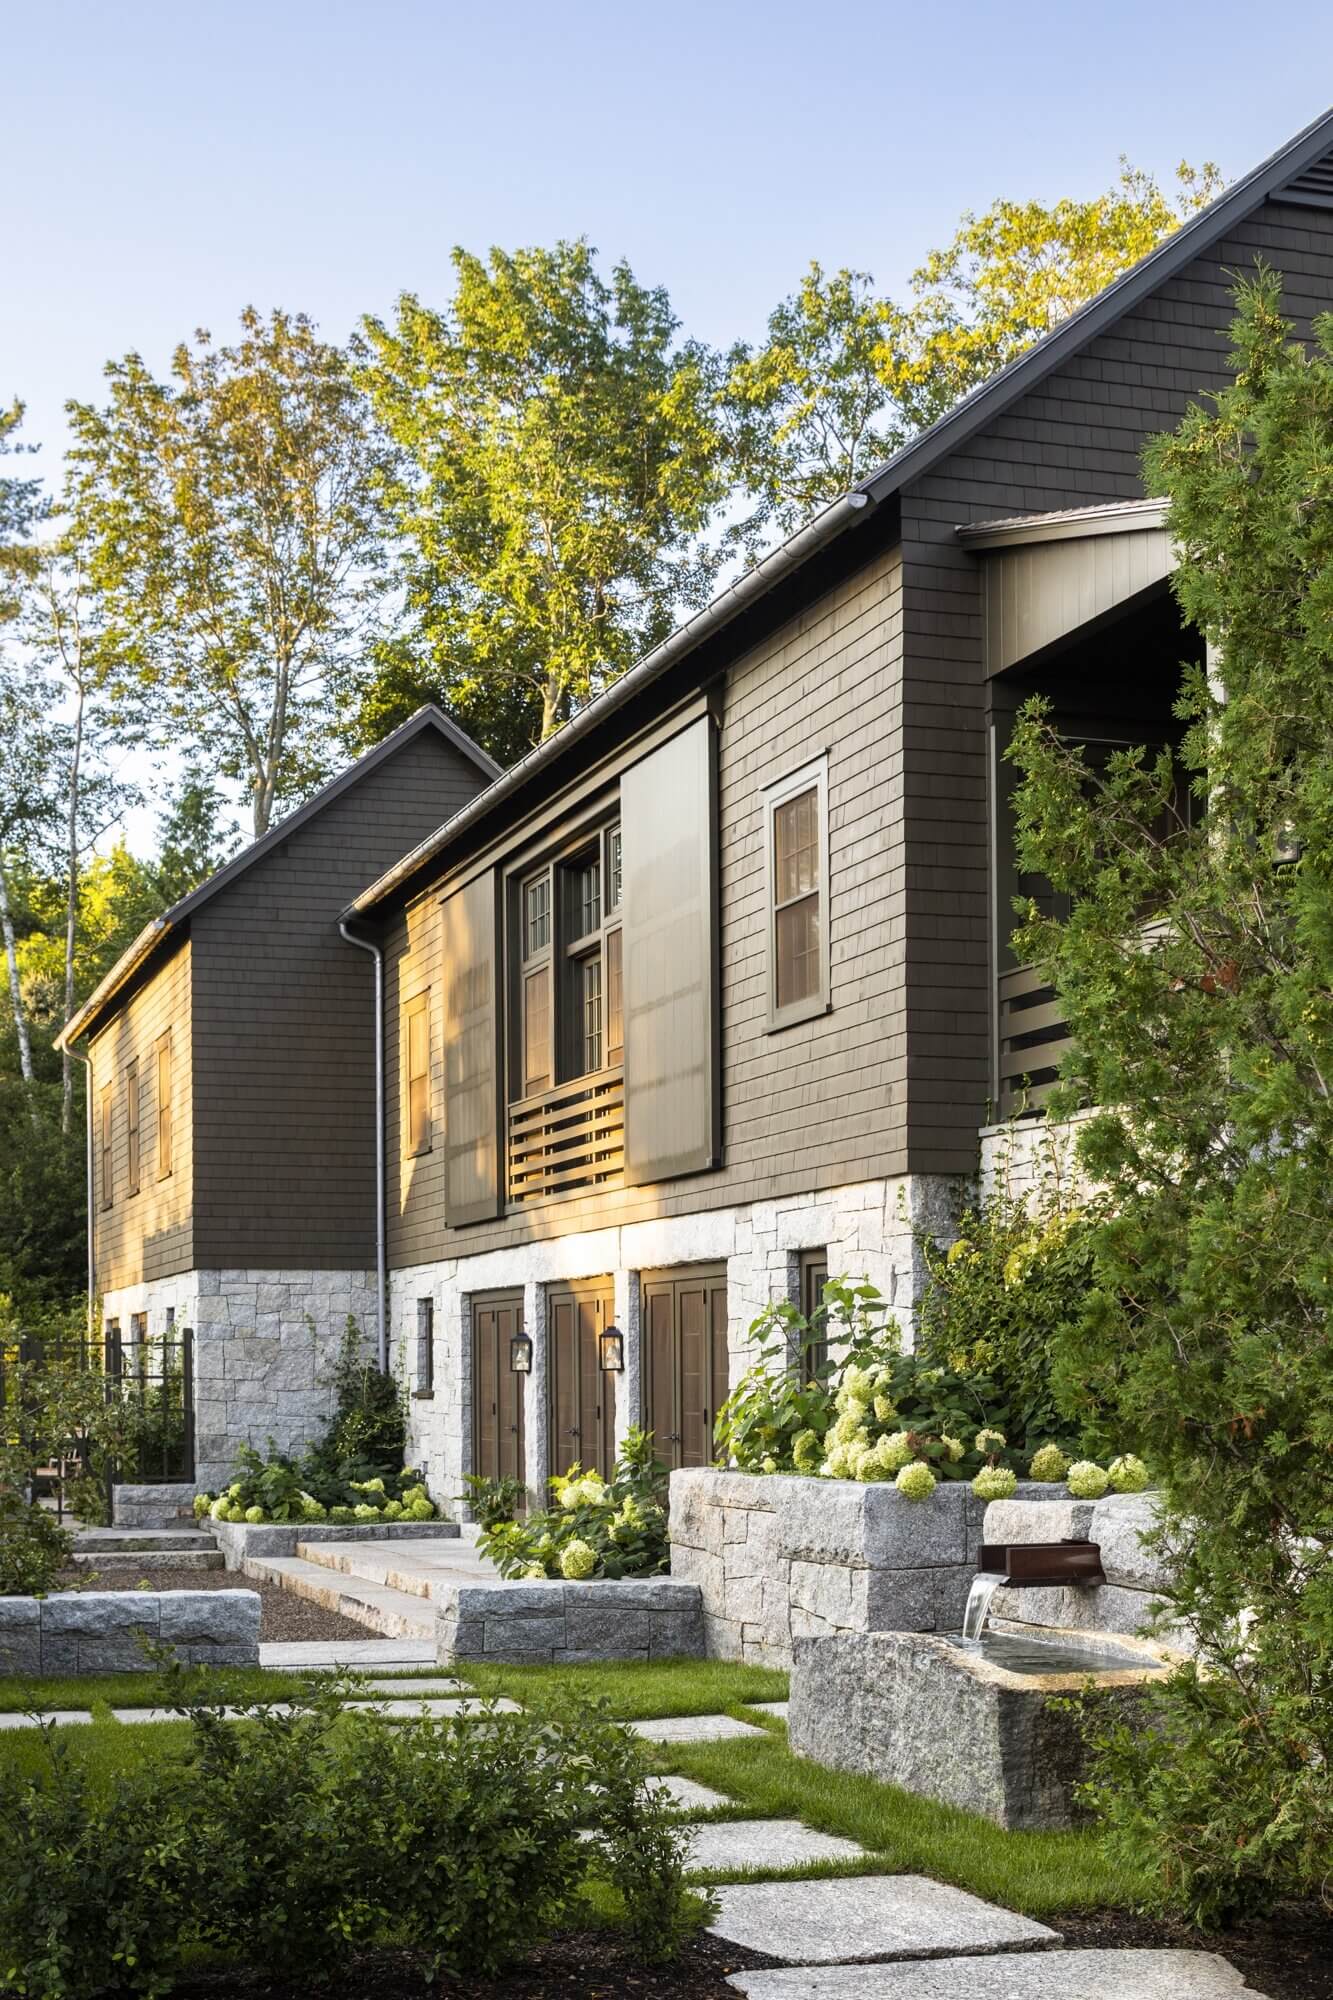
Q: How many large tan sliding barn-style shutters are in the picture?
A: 2